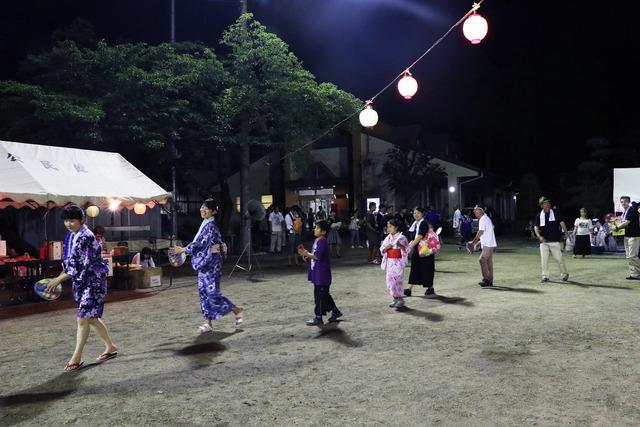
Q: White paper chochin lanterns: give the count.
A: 3